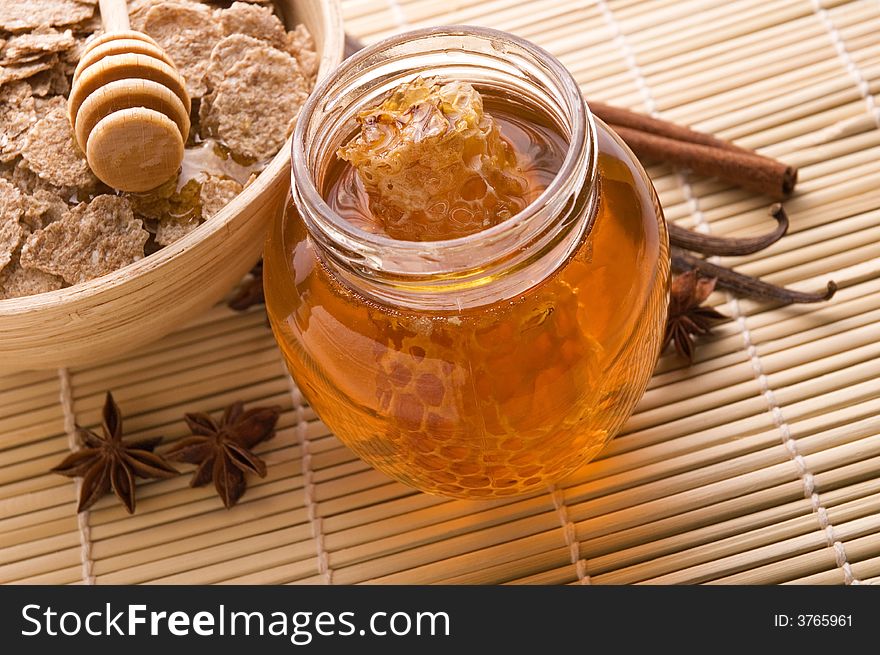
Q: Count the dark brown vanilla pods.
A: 2